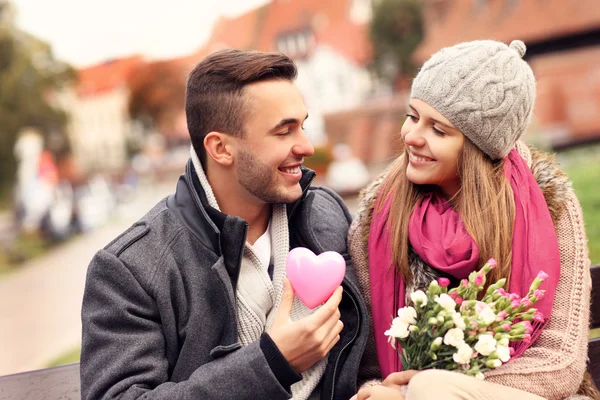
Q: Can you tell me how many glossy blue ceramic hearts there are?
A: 0